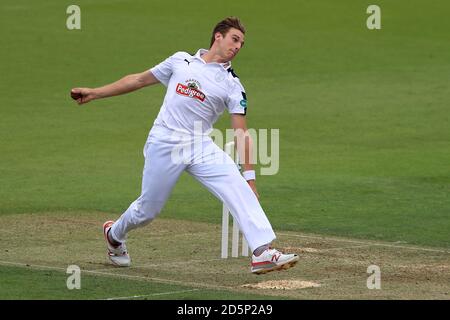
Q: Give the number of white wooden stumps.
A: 3